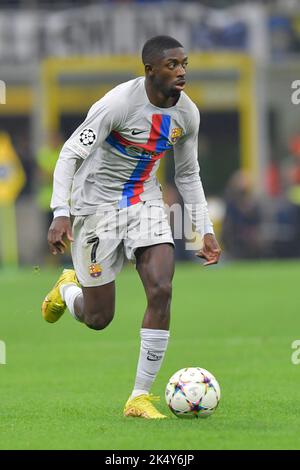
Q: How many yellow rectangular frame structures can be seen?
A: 1